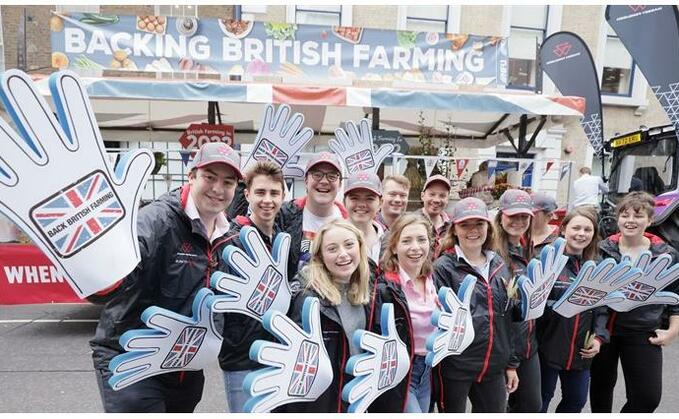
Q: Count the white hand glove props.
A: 11